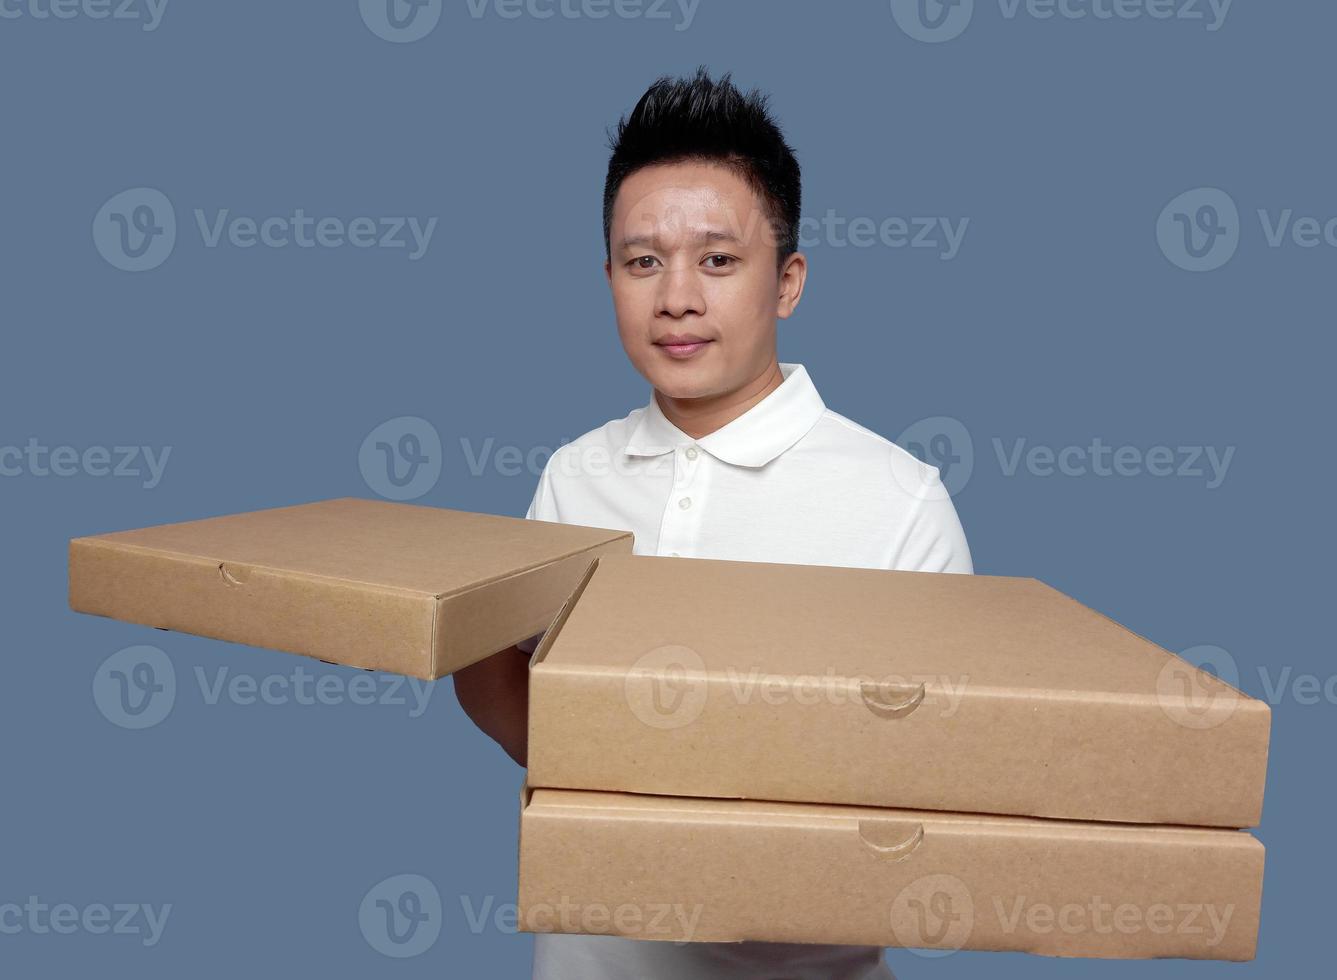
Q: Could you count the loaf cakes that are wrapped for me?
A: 0